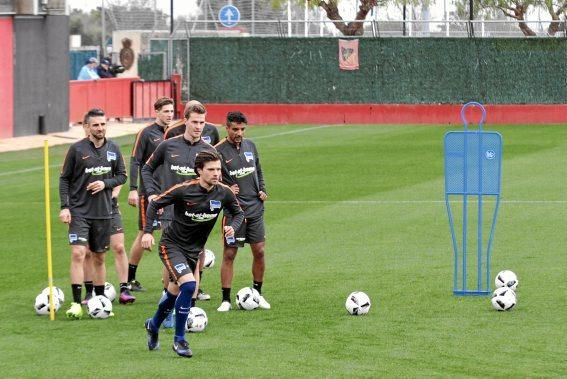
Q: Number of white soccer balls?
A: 10